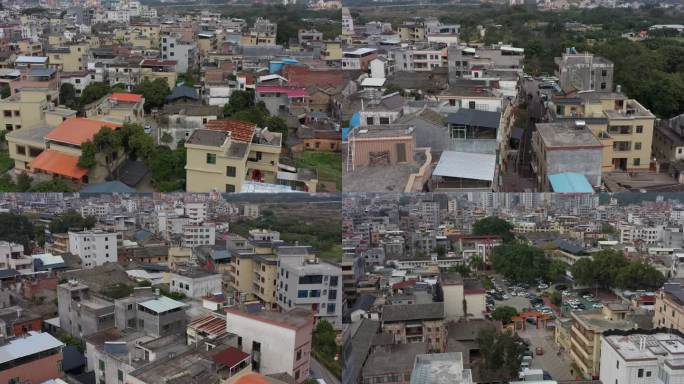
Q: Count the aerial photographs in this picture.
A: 4